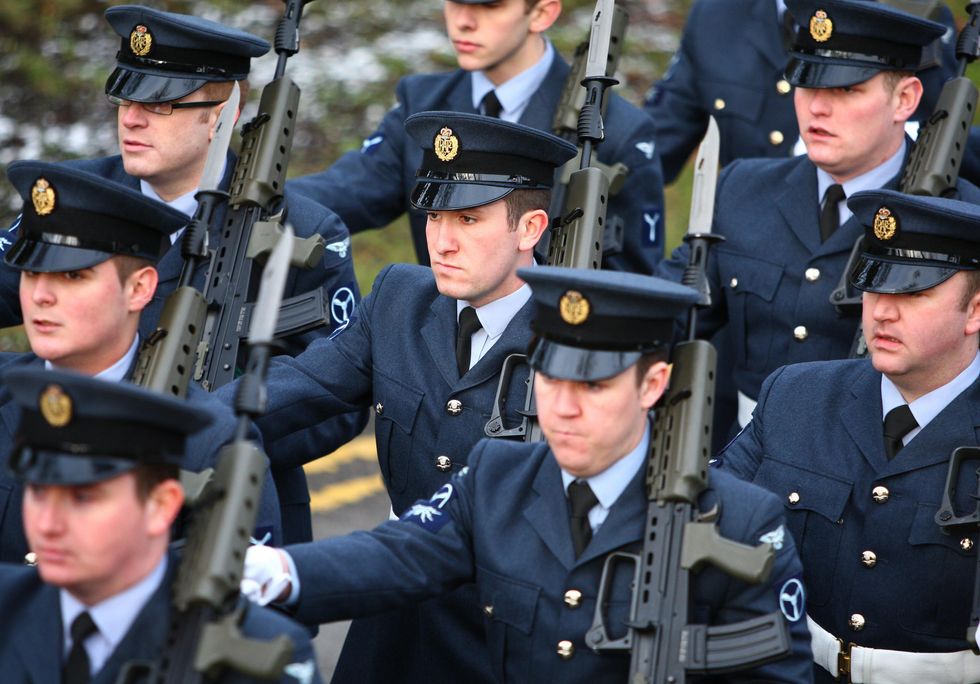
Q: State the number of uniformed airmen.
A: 9